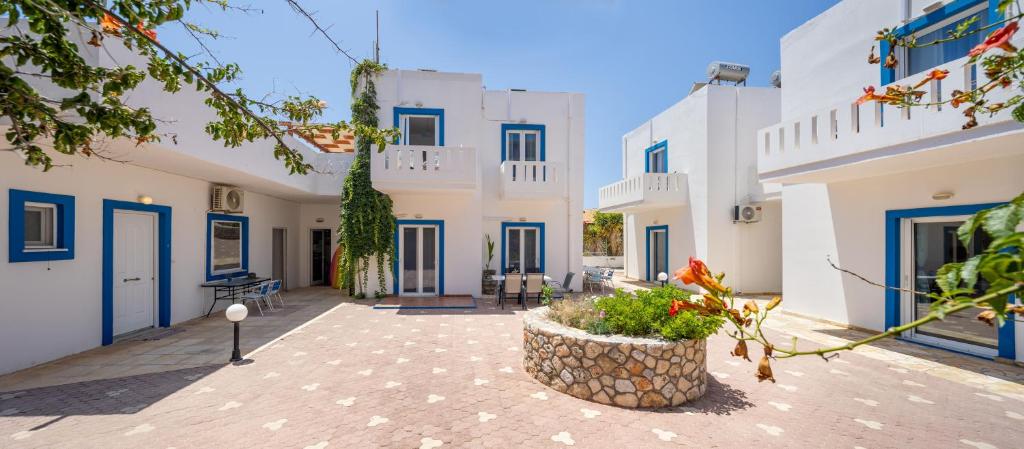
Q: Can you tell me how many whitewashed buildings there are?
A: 4